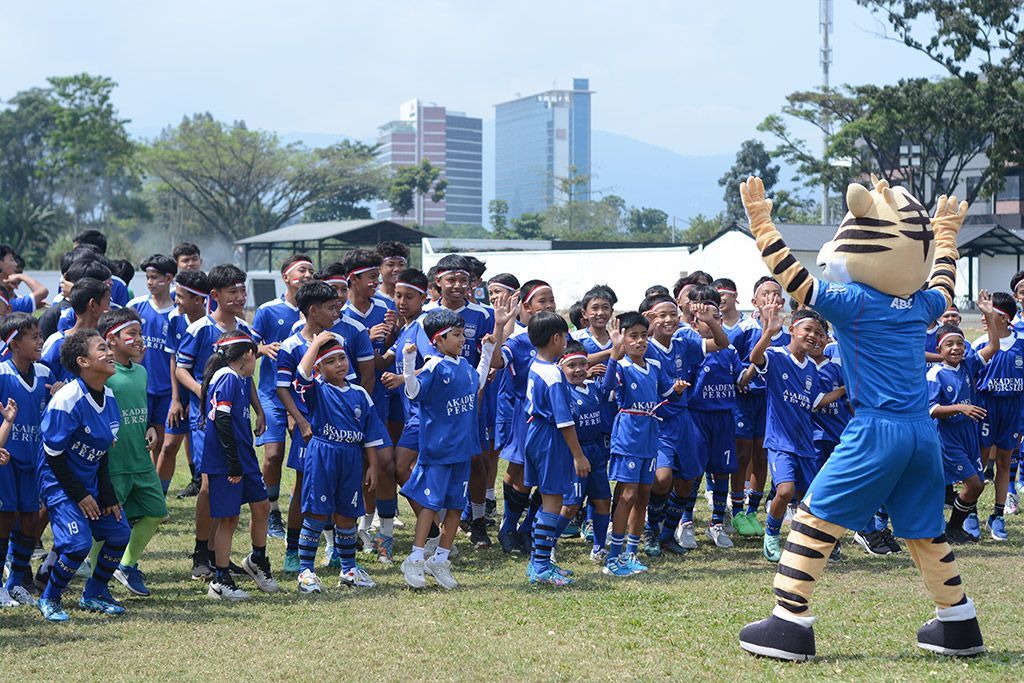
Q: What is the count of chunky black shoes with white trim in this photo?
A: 2